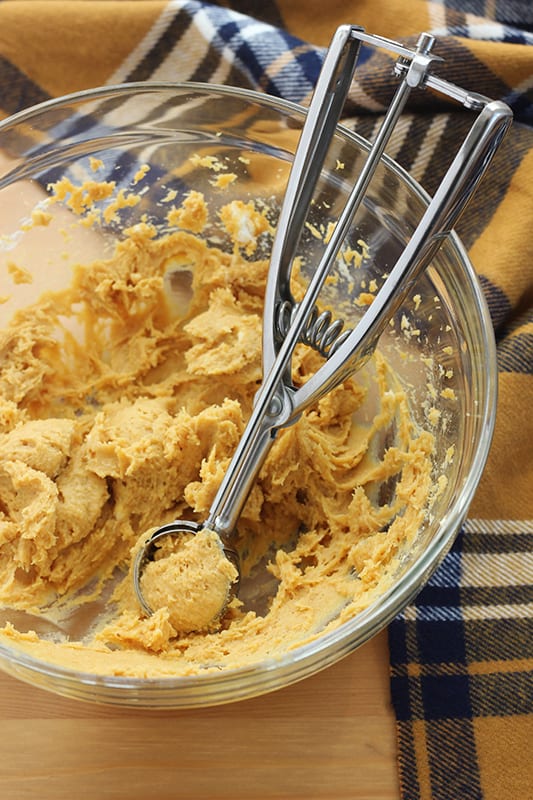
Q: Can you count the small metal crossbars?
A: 2